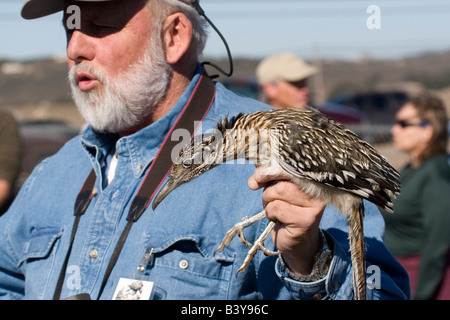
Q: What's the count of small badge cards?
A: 1